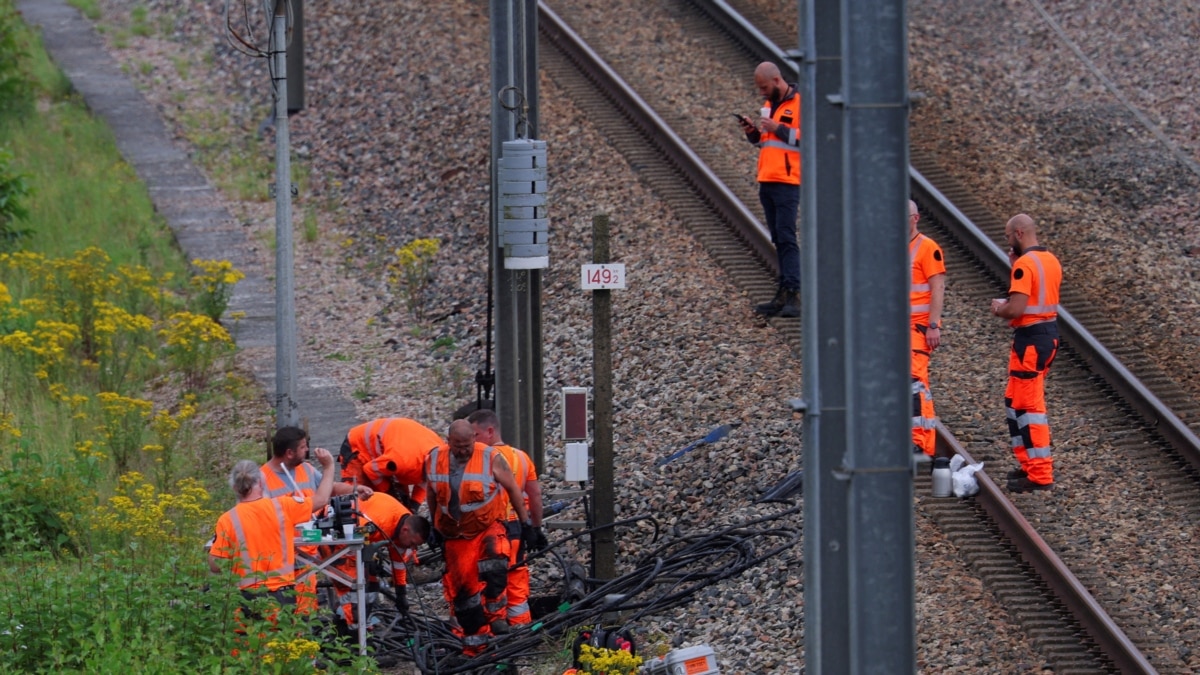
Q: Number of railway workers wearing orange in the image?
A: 9